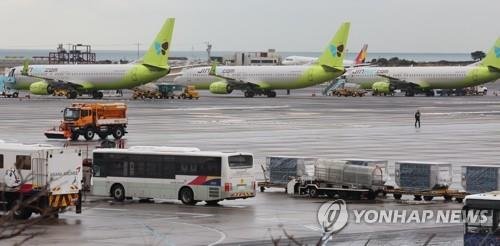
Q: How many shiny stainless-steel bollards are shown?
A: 0